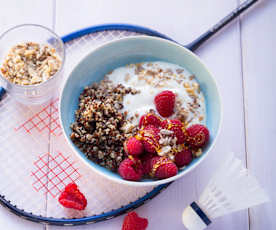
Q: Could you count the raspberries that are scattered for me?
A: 2